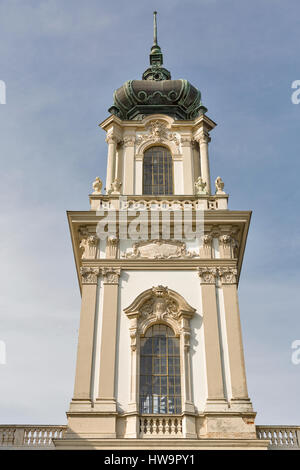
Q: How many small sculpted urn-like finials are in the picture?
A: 4